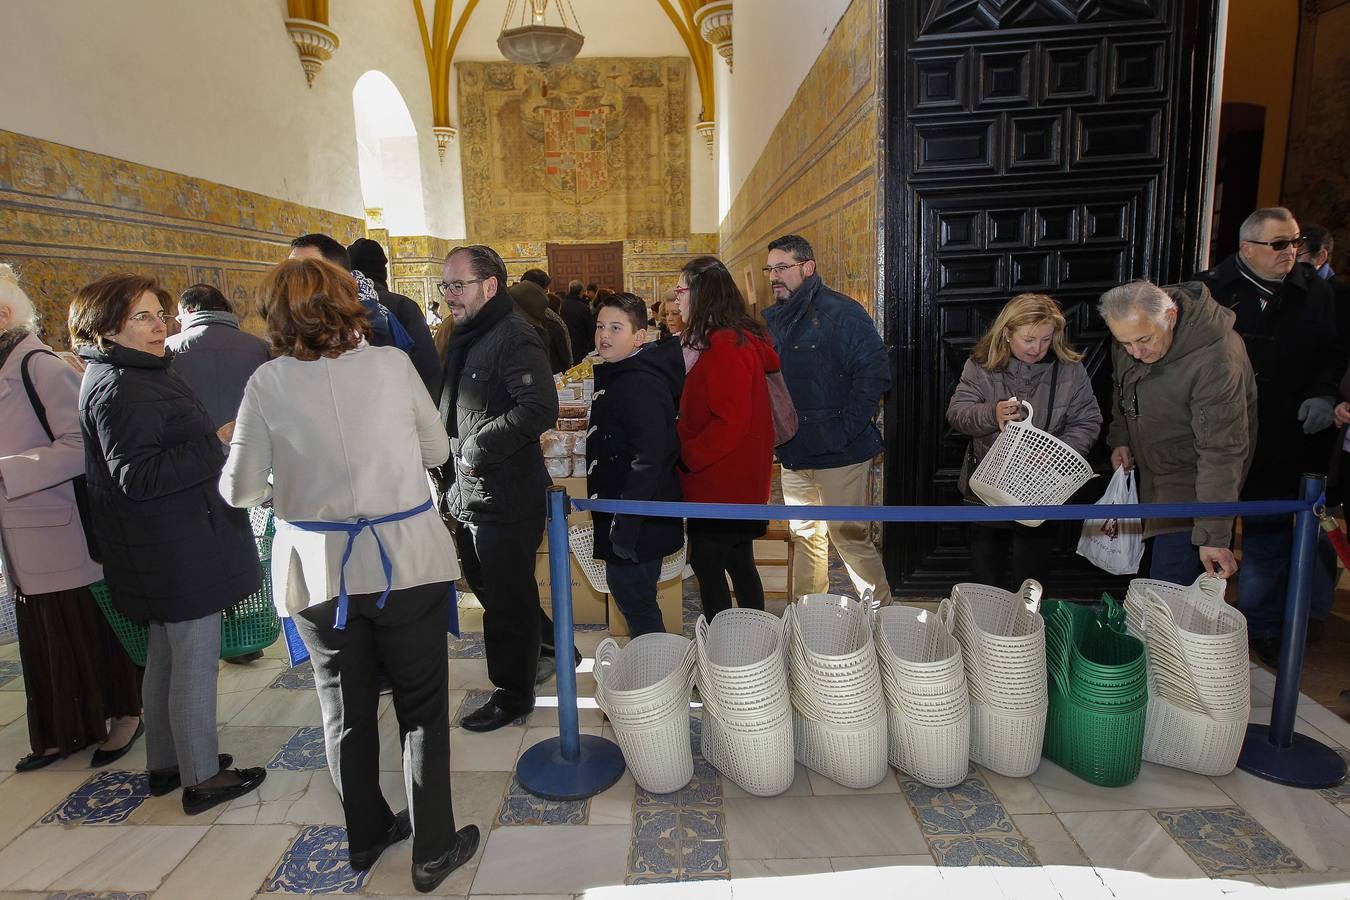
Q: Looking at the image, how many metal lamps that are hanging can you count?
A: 1